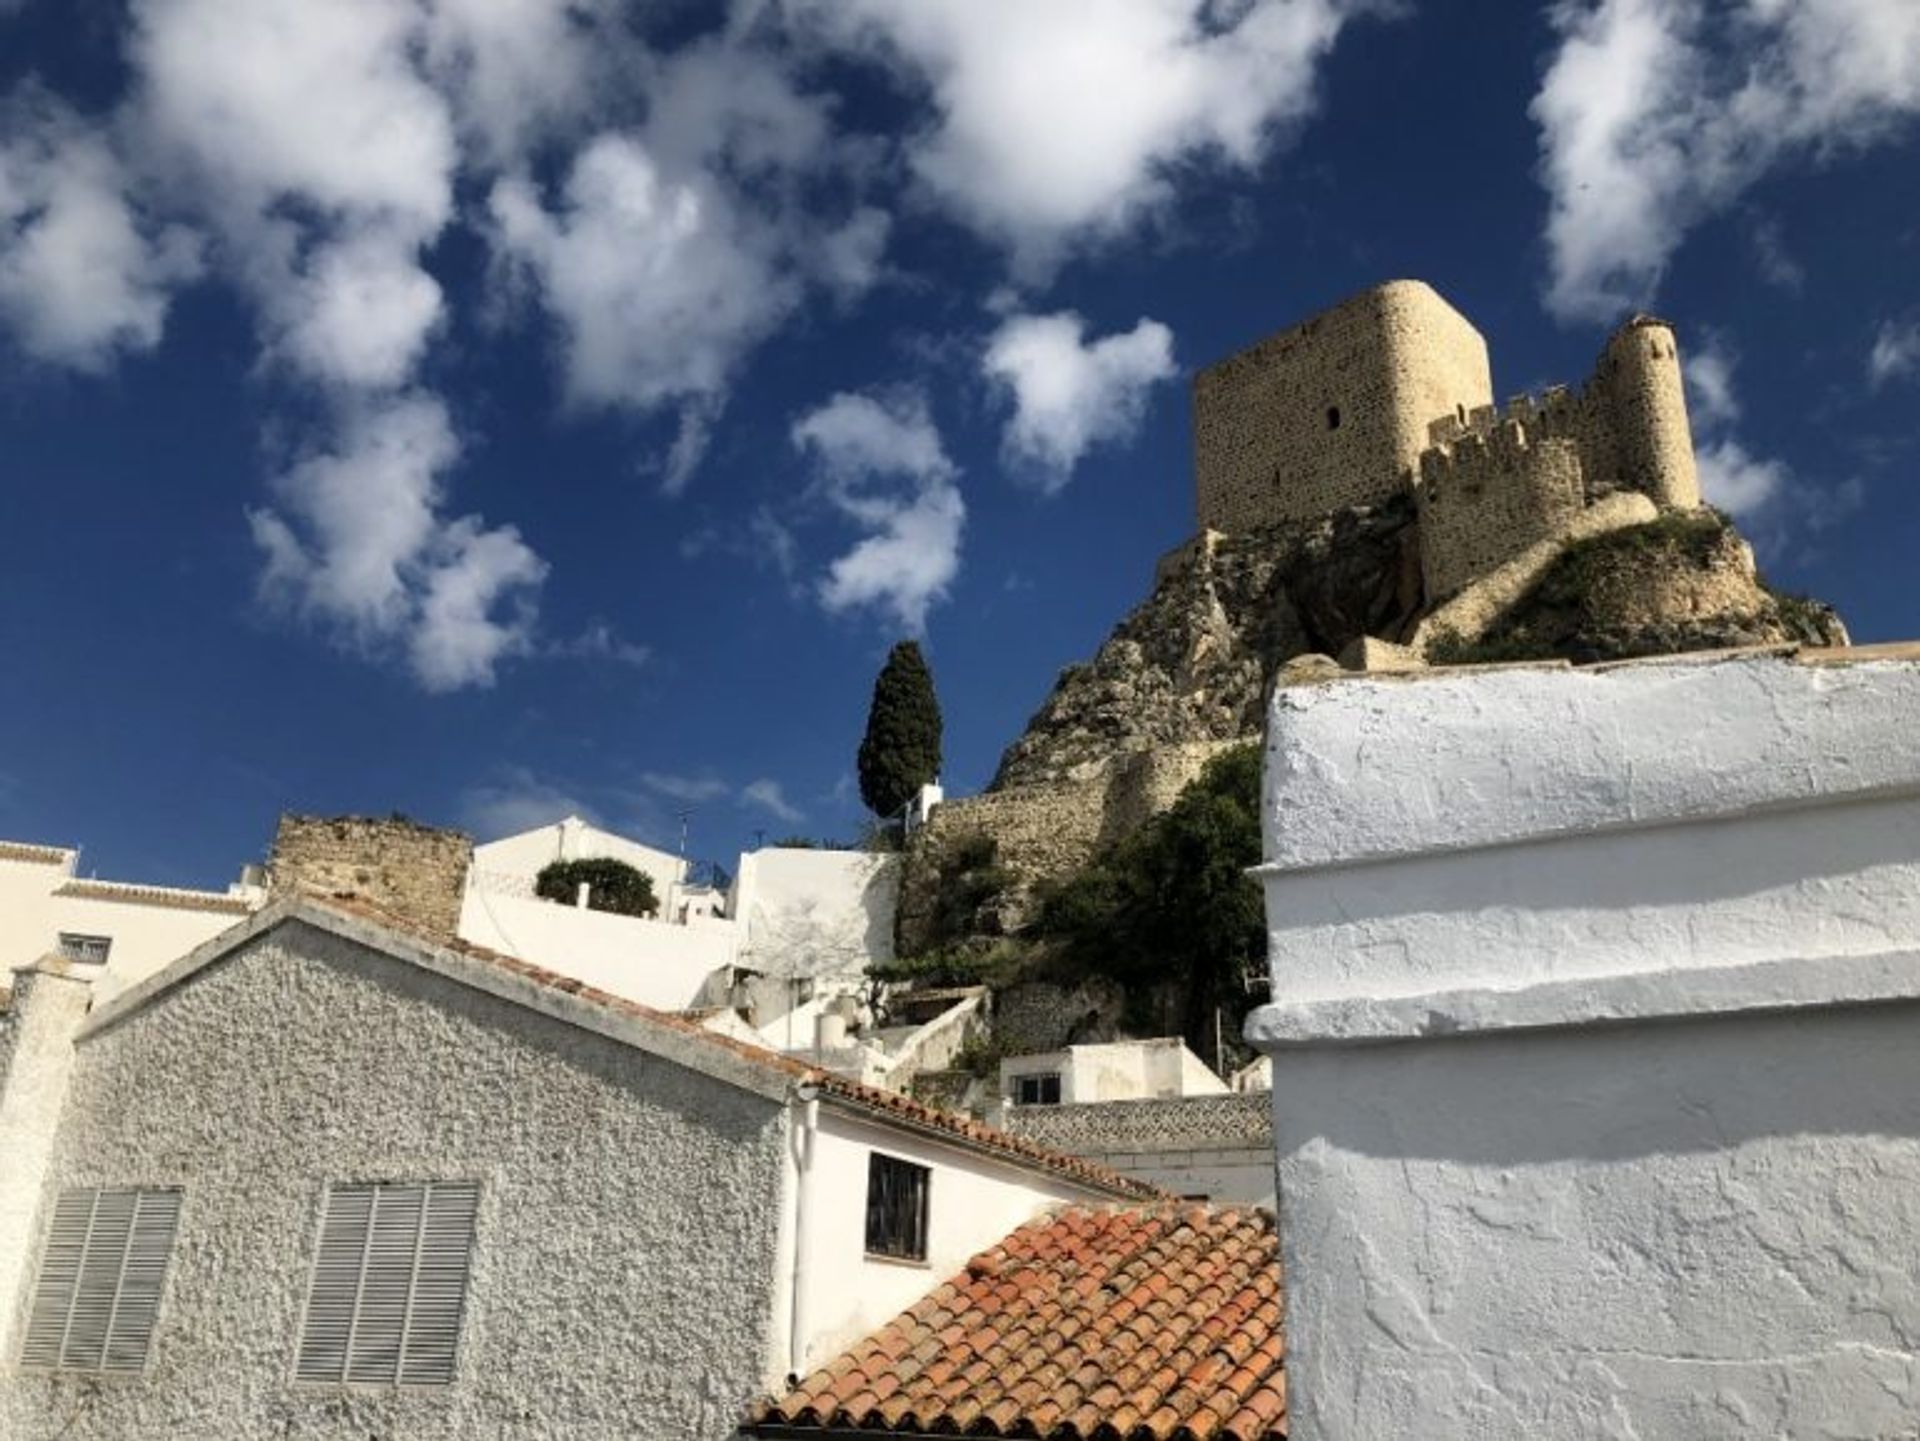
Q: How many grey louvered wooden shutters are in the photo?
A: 2